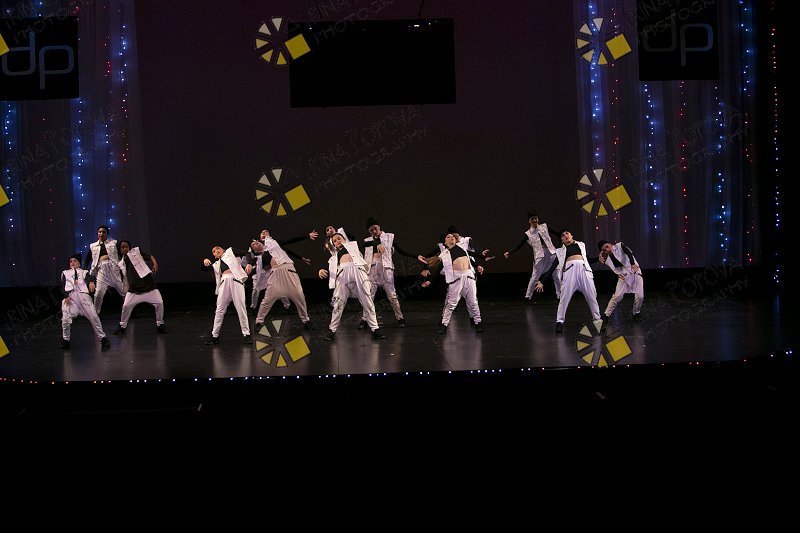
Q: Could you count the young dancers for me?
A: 14